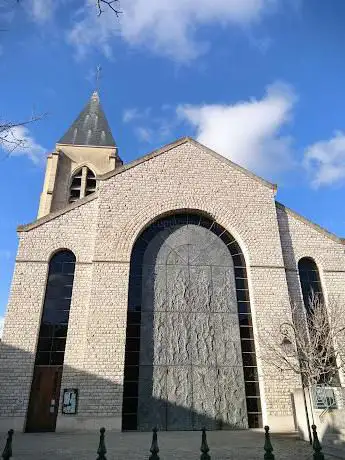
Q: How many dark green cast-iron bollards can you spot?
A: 6